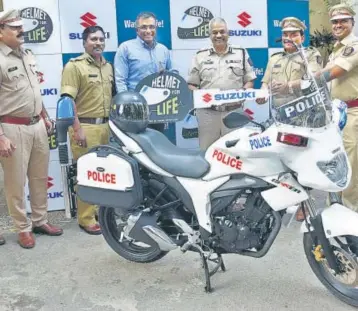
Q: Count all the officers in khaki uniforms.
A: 5